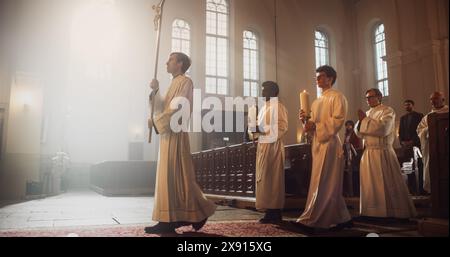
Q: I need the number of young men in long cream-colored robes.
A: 4